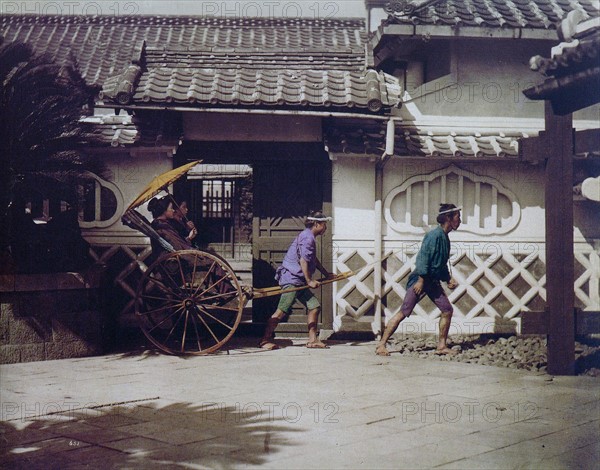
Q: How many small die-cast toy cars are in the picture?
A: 0